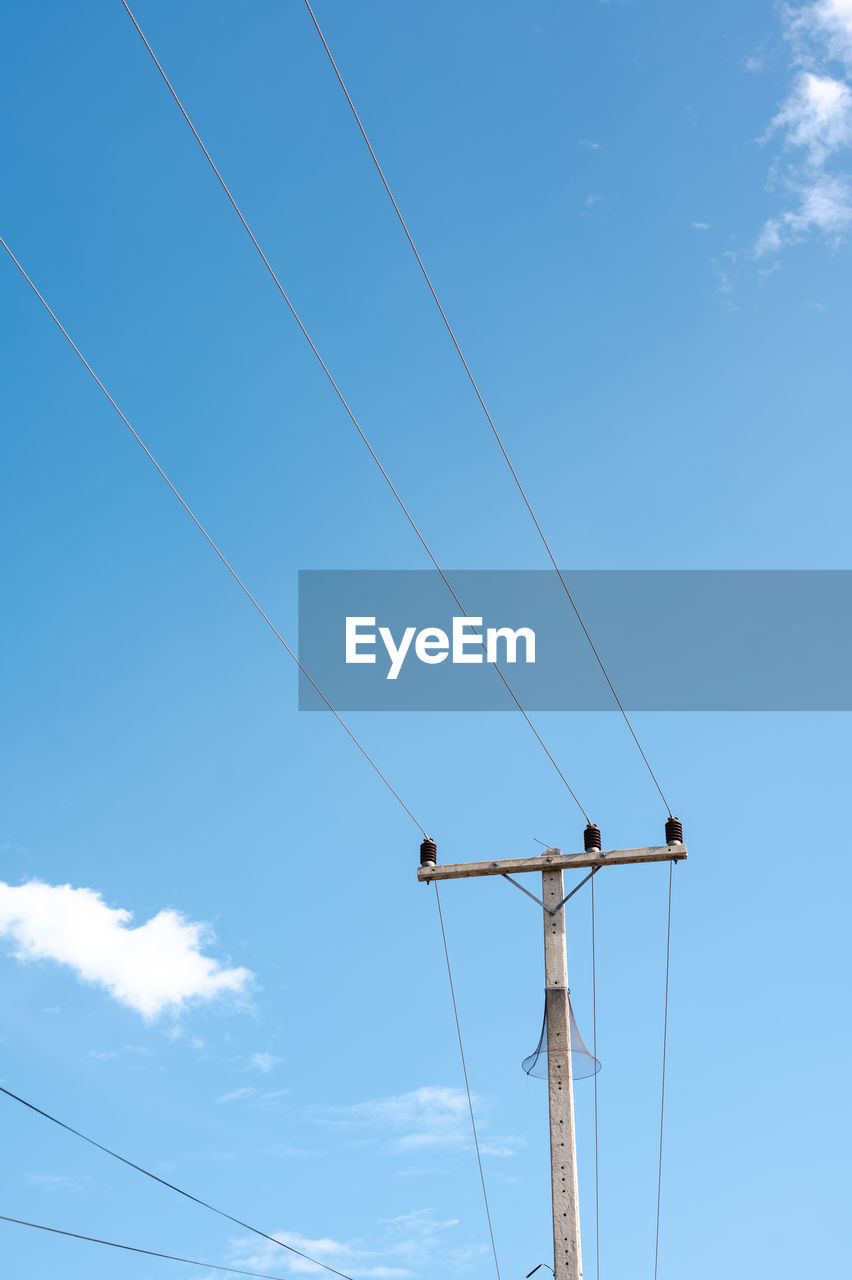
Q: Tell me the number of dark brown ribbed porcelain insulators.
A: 3